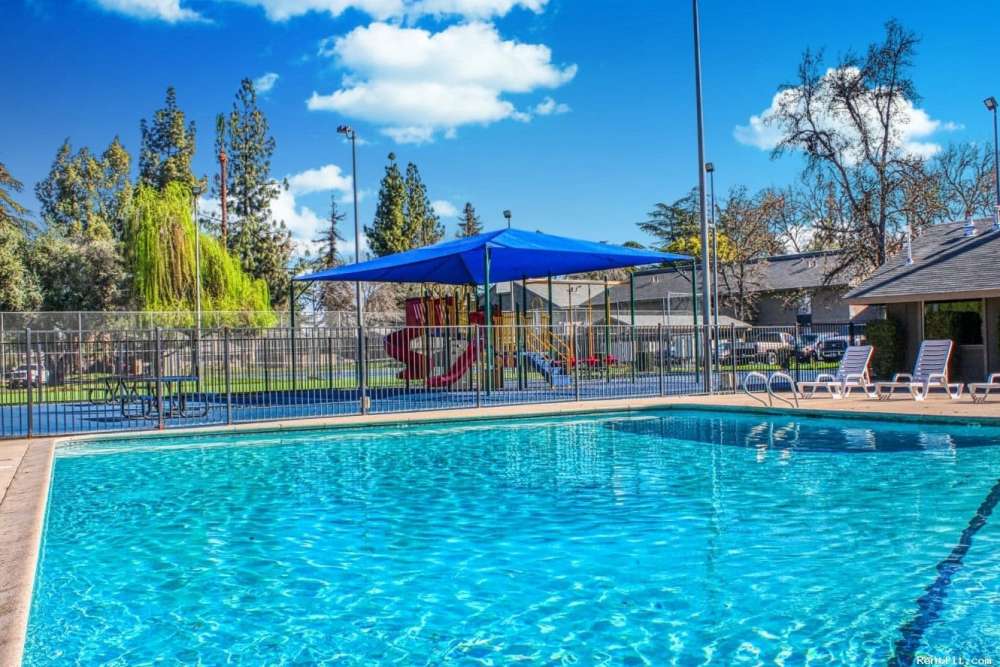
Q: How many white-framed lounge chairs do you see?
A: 3